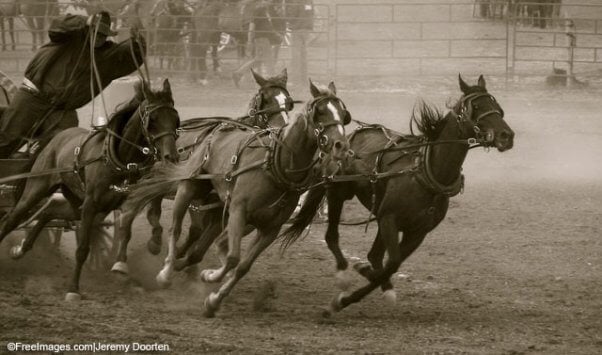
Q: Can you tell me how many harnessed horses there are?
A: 4